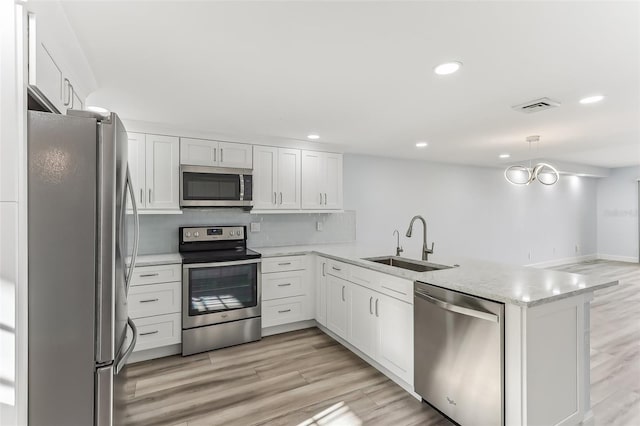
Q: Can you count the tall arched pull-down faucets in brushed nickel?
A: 1